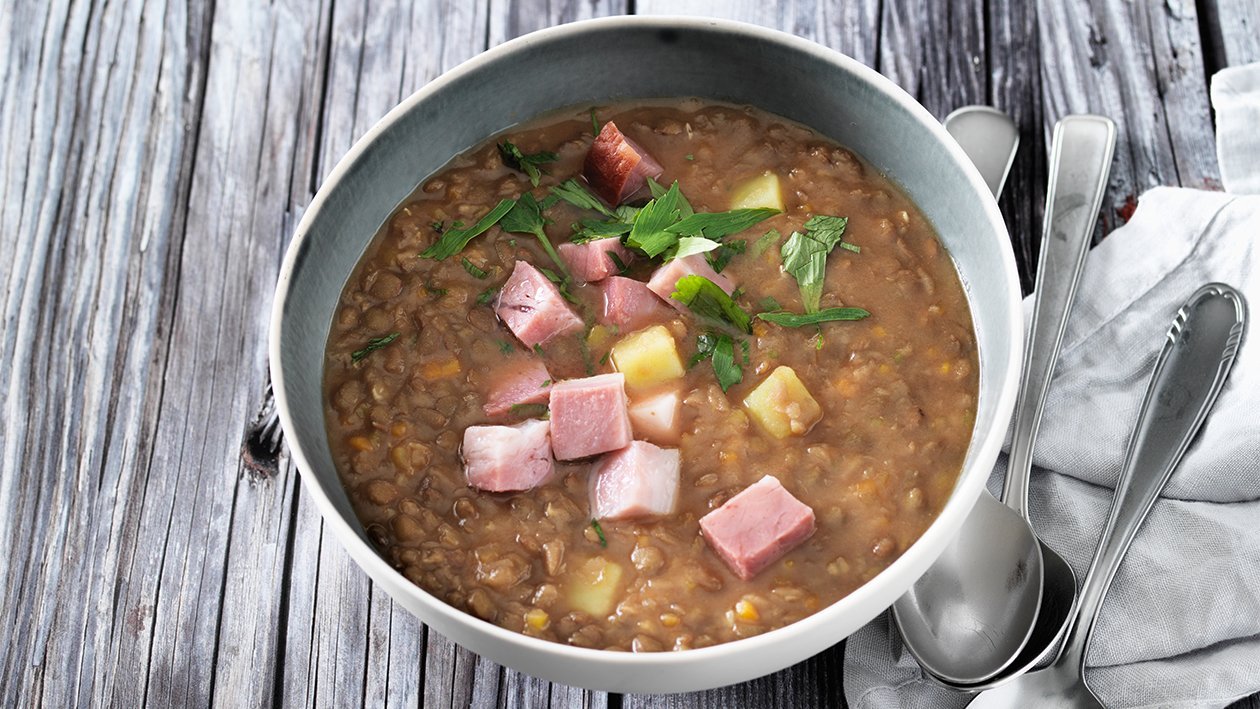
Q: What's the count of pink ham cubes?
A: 11